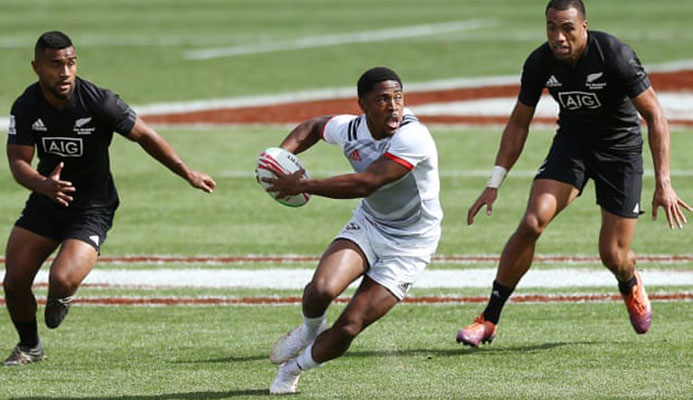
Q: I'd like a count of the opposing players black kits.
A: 2